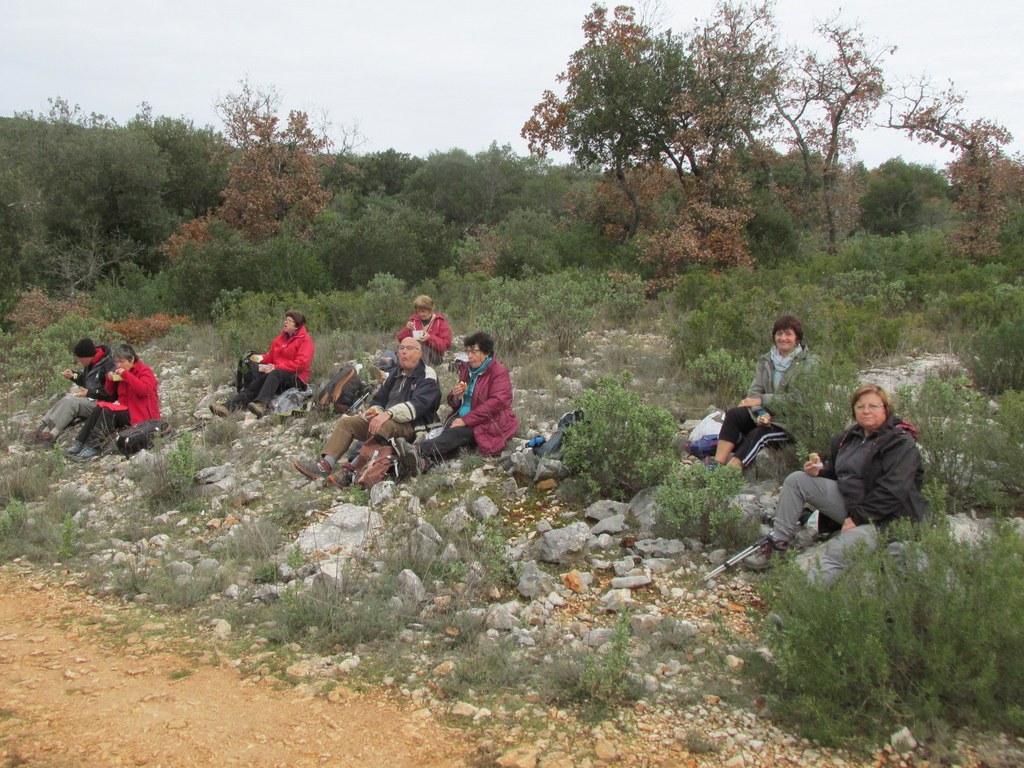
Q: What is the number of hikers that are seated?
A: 8